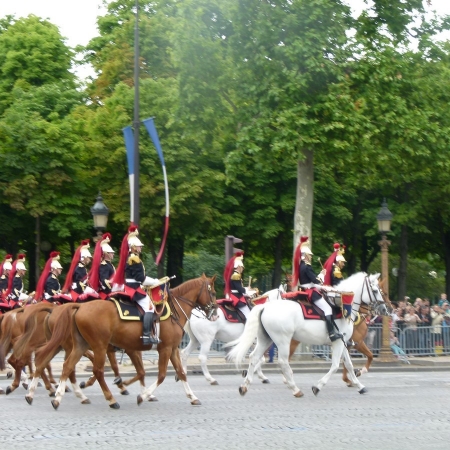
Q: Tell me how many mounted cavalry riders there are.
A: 9